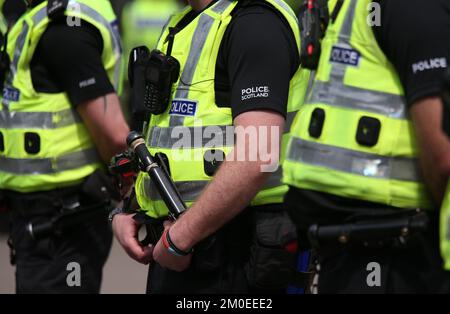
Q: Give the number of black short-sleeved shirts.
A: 3